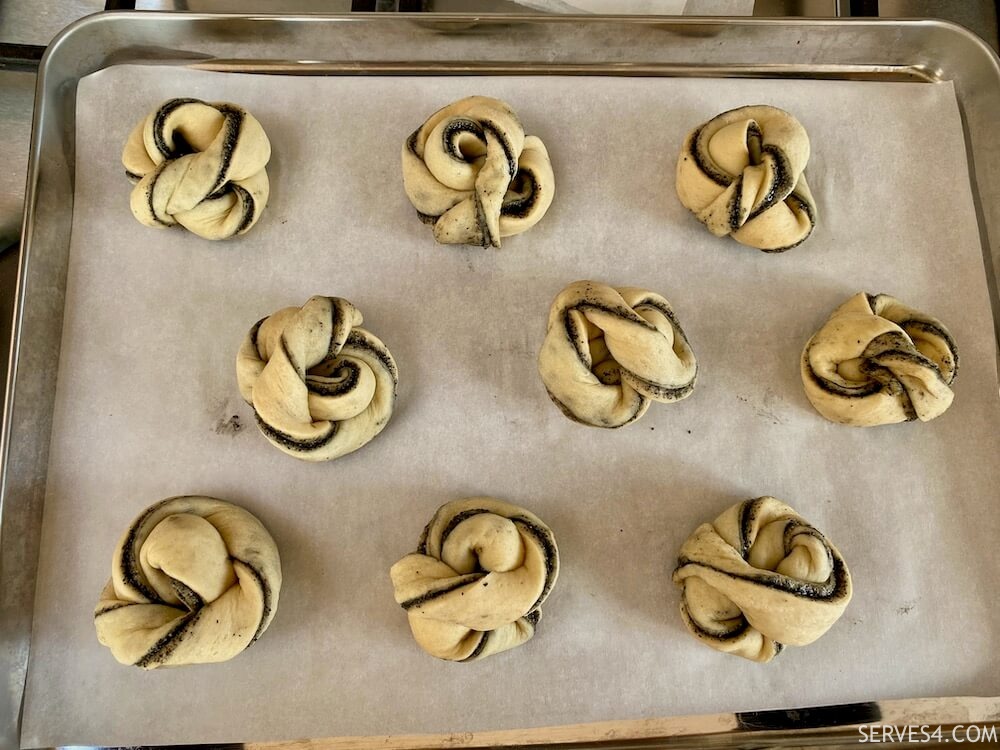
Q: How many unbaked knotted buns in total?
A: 9